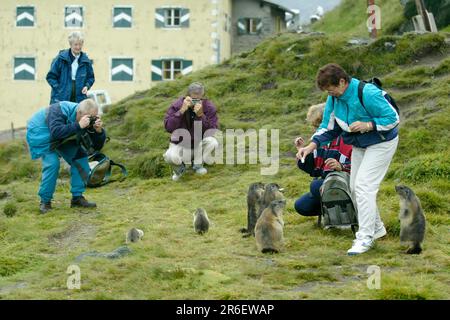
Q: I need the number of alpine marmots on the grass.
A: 6